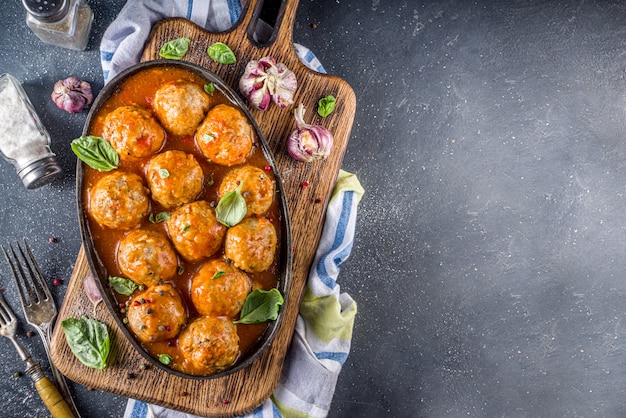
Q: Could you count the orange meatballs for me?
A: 12